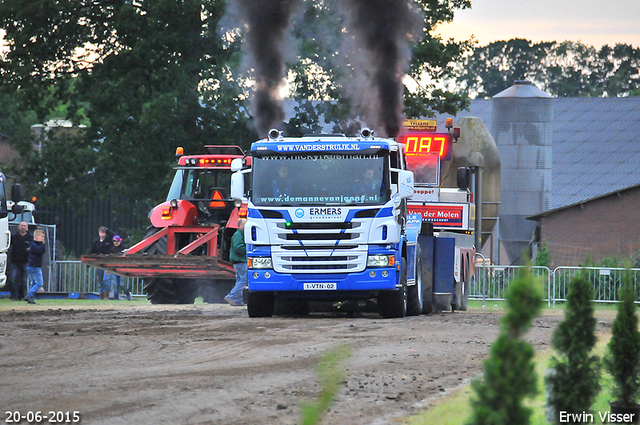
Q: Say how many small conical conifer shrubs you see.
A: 3